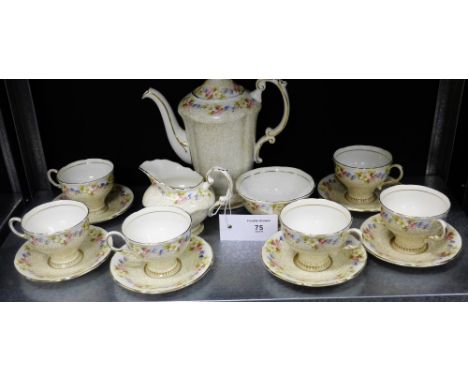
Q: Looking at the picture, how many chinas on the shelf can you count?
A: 15